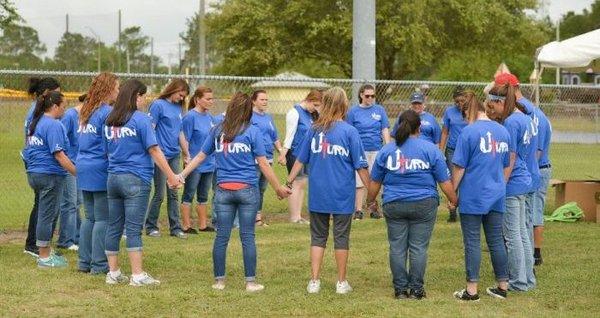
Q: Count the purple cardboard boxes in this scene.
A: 0